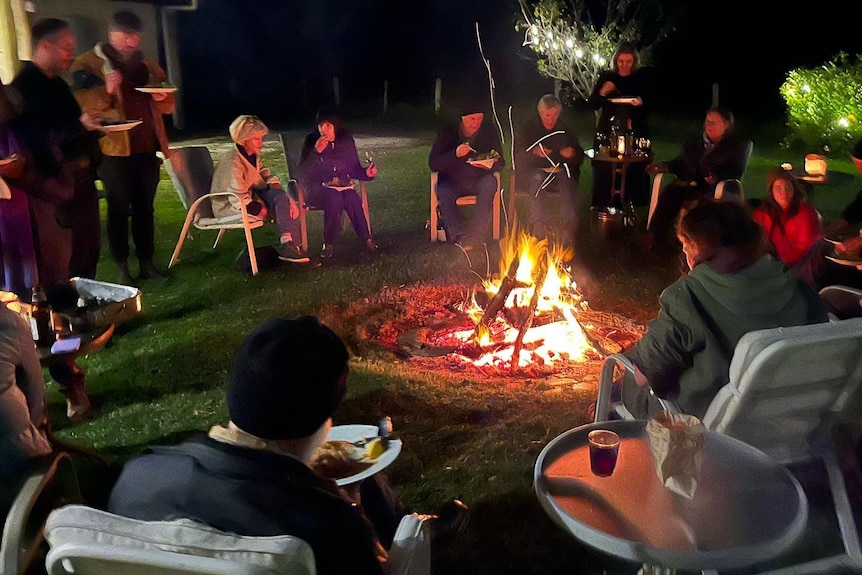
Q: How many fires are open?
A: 1